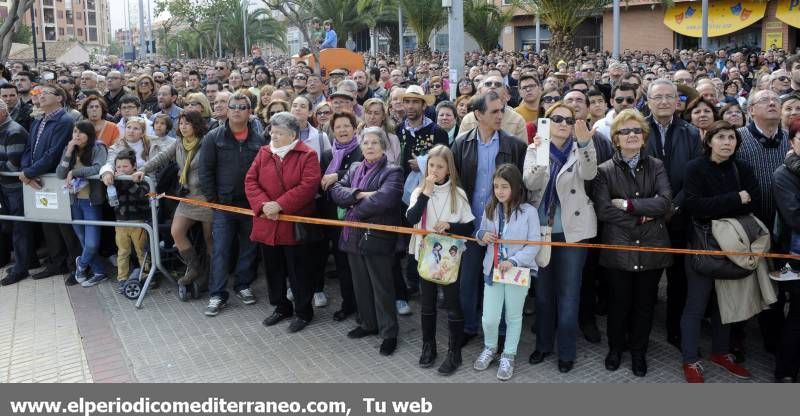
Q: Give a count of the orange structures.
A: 1